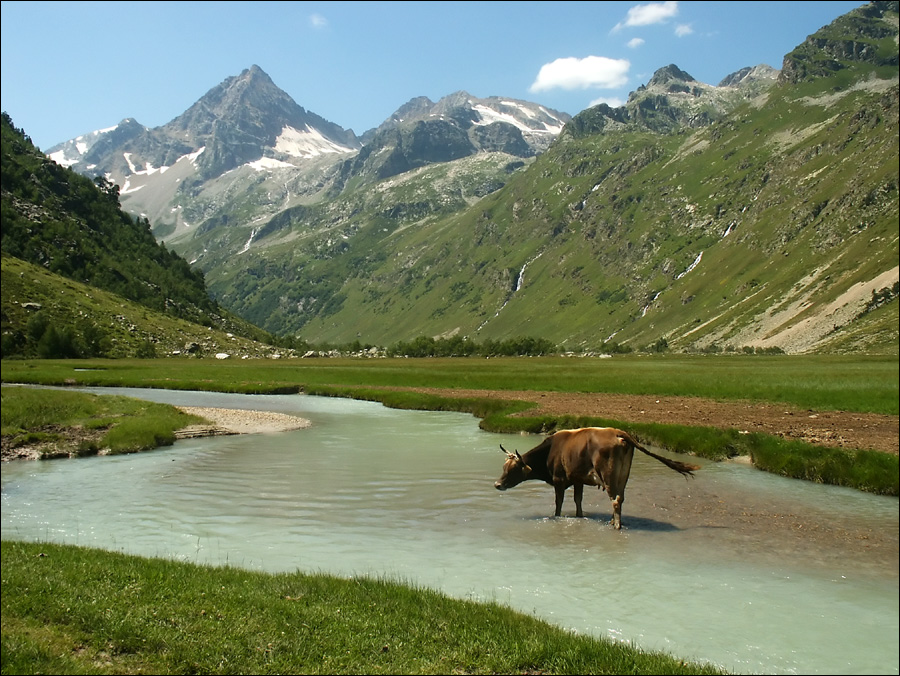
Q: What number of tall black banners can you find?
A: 0